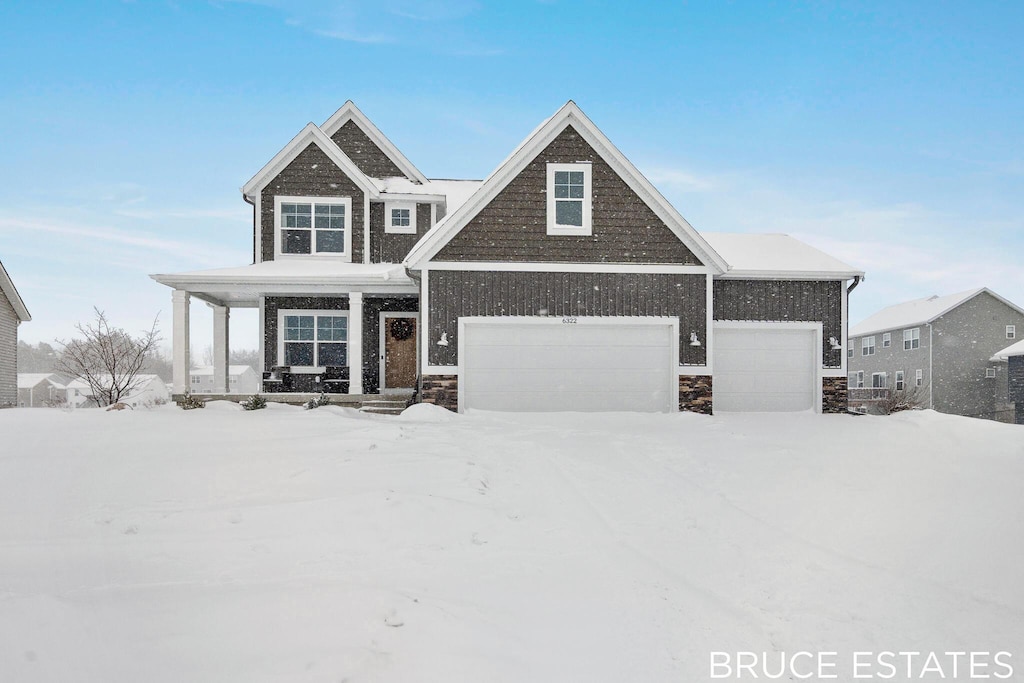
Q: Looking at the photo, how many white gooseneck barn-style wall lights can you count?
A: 3